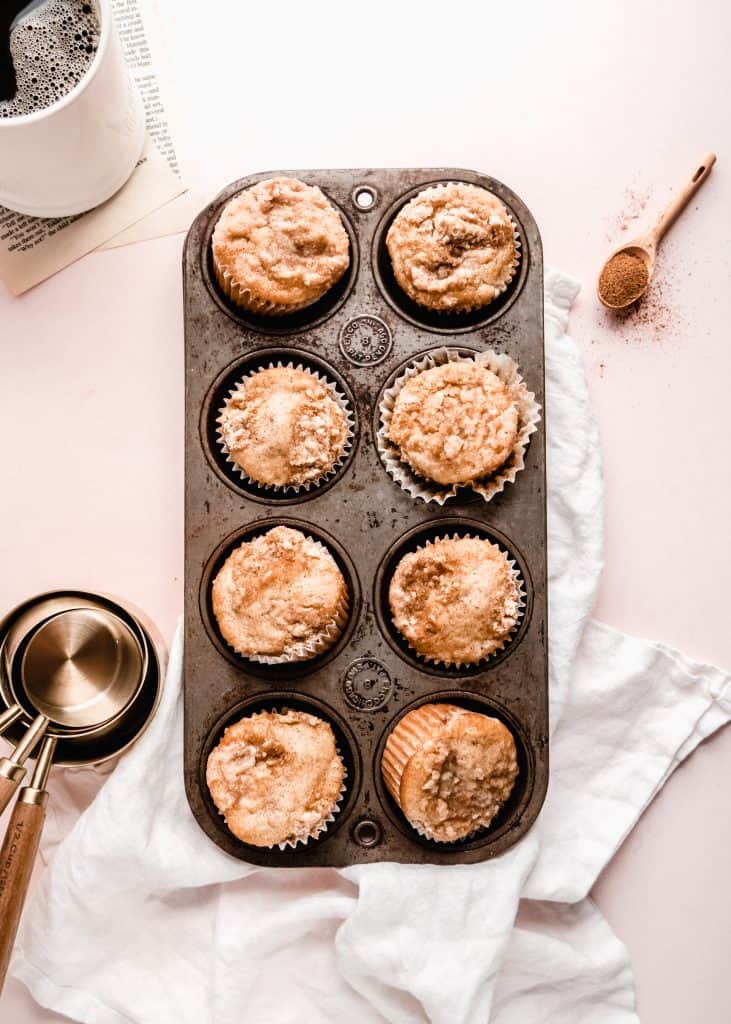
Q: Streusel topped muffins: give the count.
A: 8